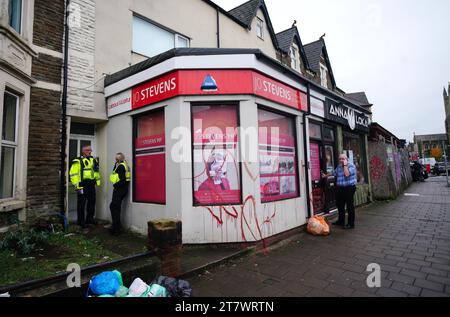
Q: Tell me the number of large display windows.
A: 3